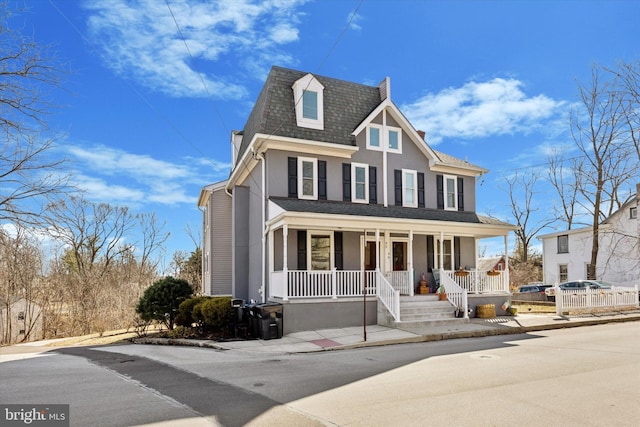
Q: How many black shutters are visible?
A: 12